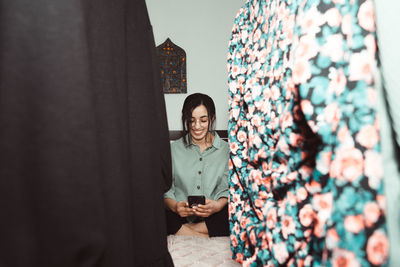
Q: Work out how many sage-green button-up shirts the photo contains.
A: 1